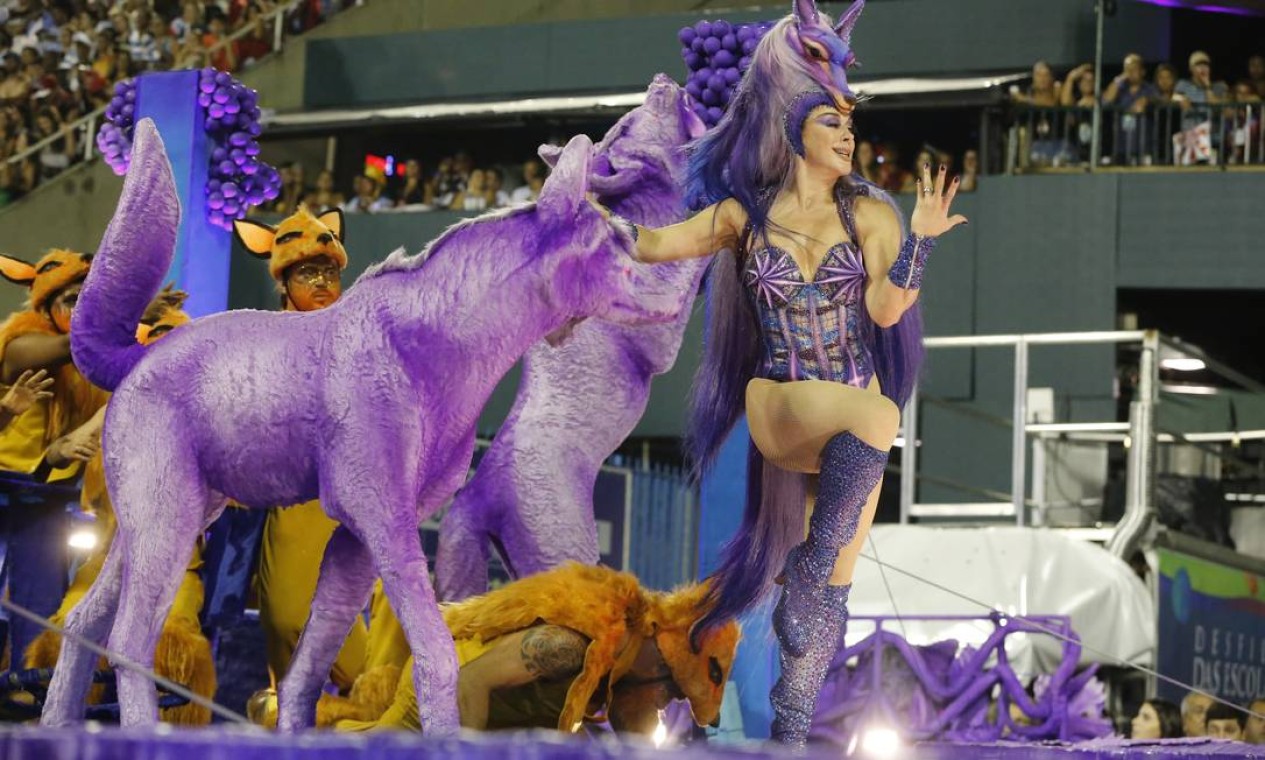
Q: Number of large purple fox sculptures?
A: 2